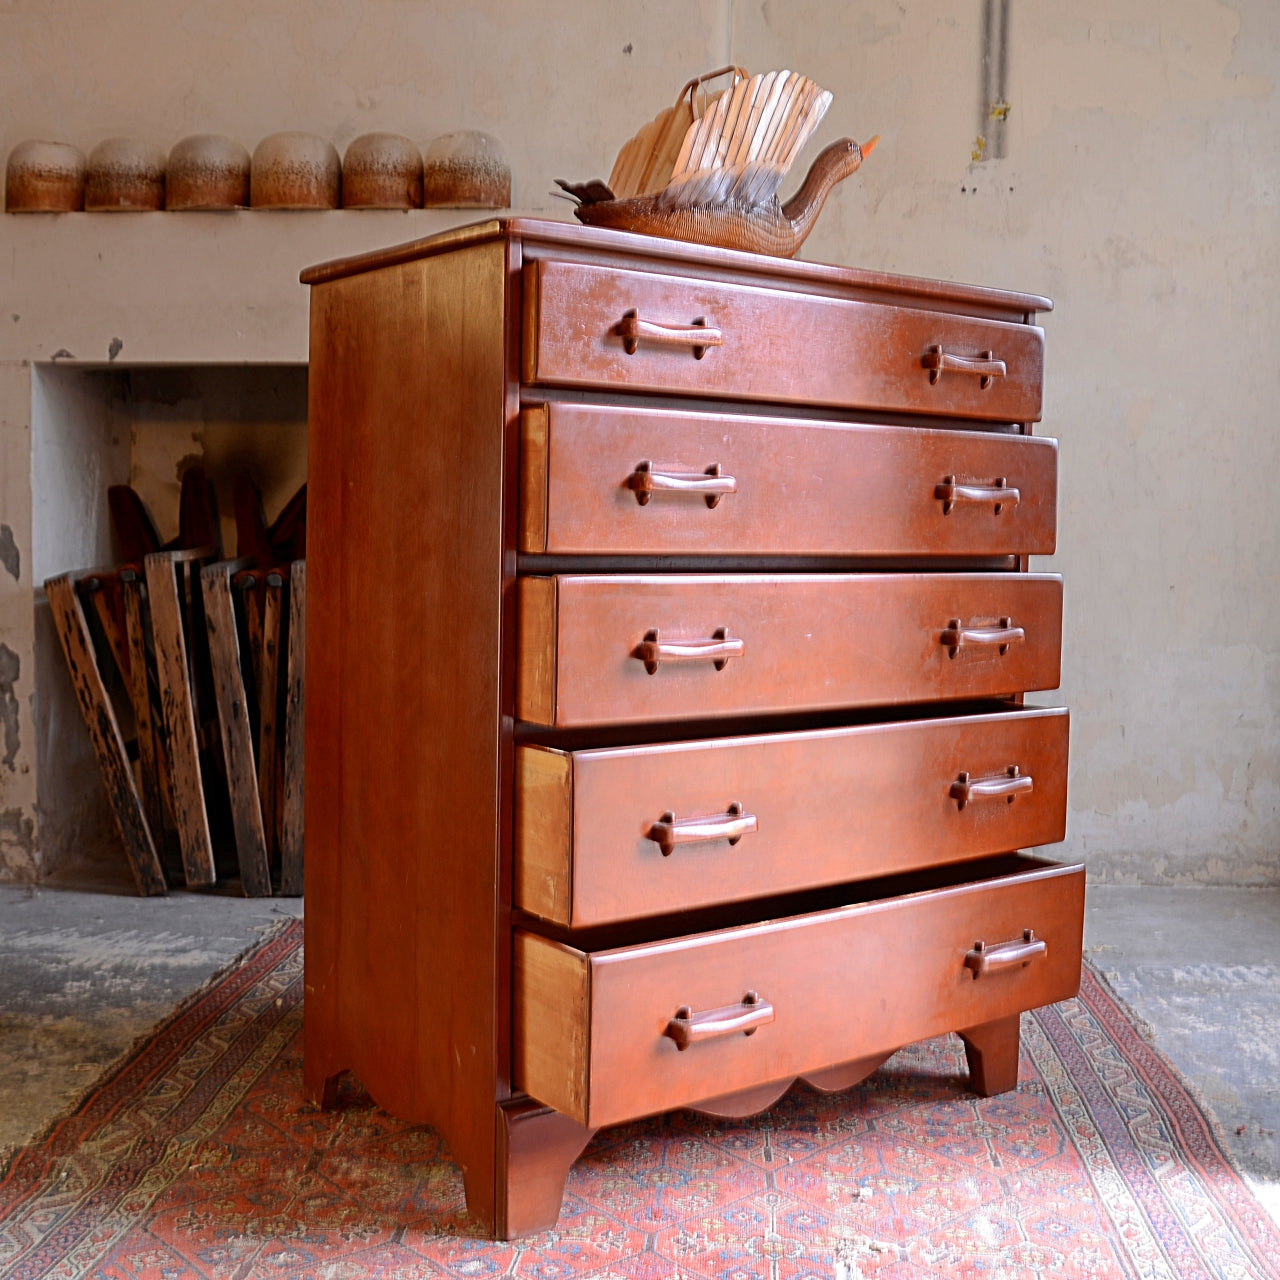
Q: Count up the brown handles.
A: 10